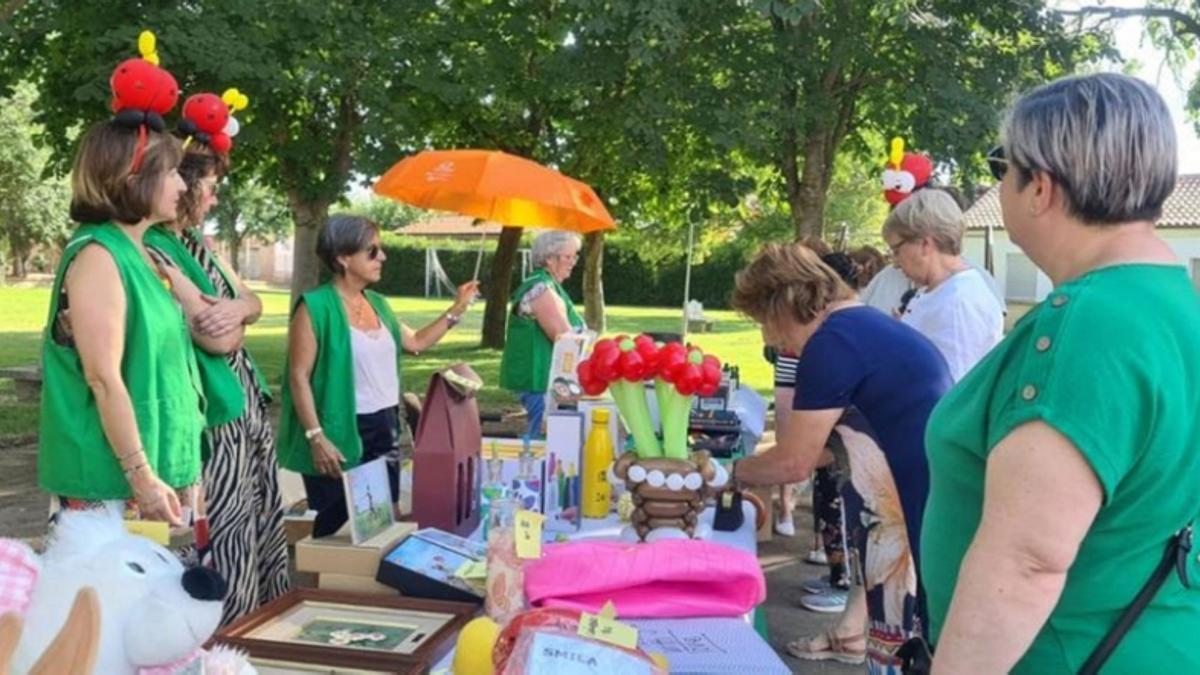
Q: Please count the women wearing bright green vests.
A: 4